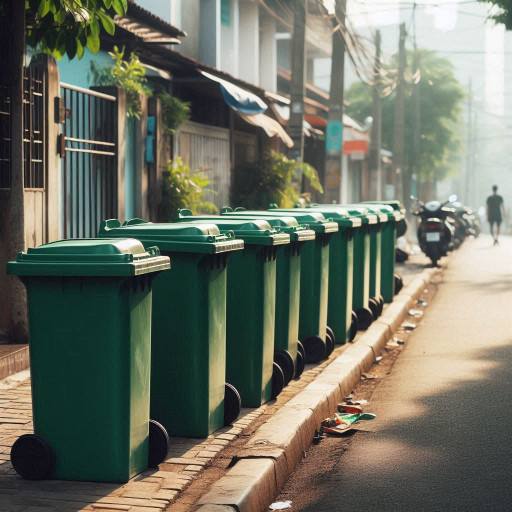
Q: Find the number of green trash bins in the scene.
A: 9